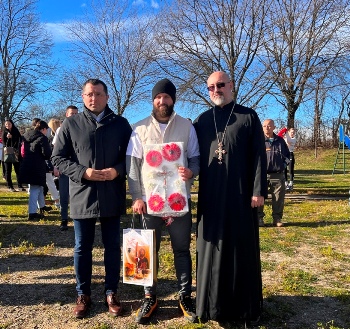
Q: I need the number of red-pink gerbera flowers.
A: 4